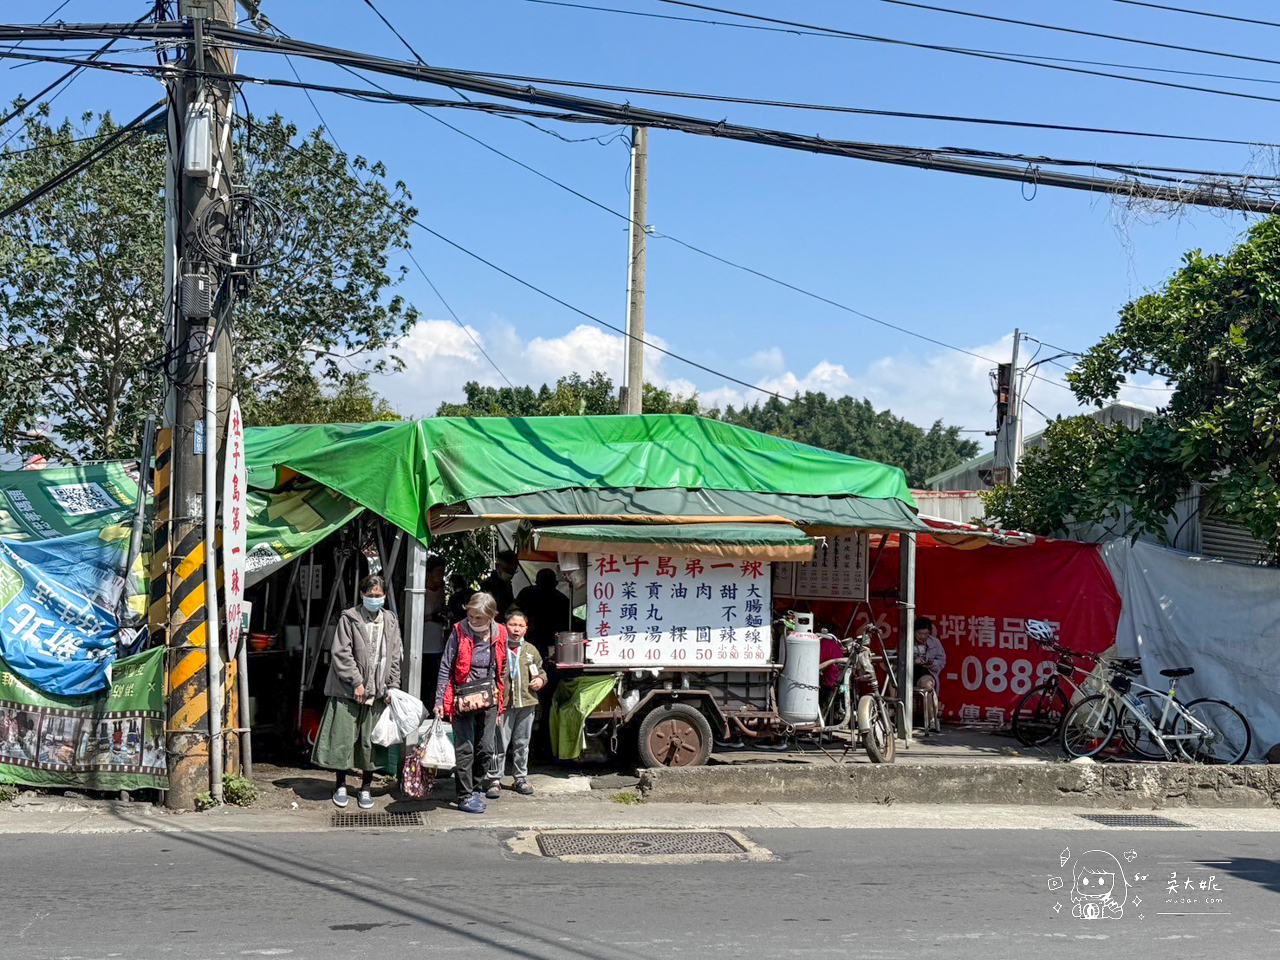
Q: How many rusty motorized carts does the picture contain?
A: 1